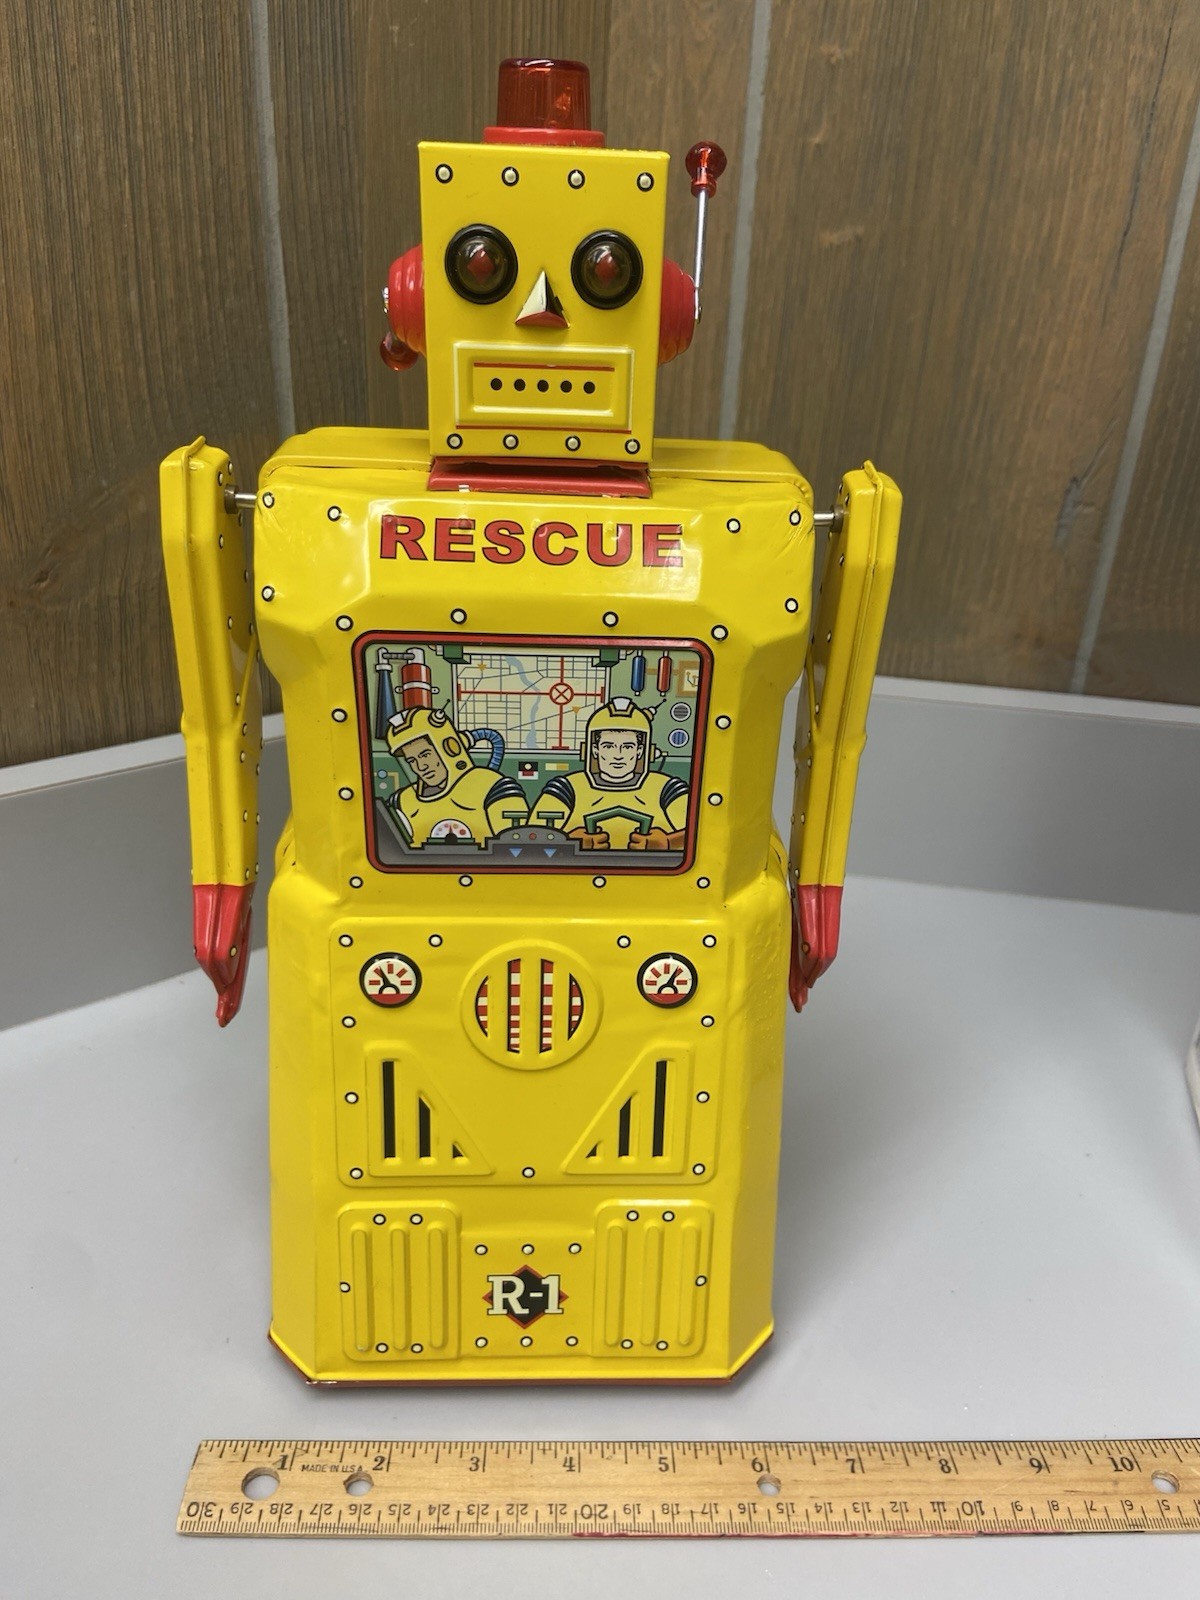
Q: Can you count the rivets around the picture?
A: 12